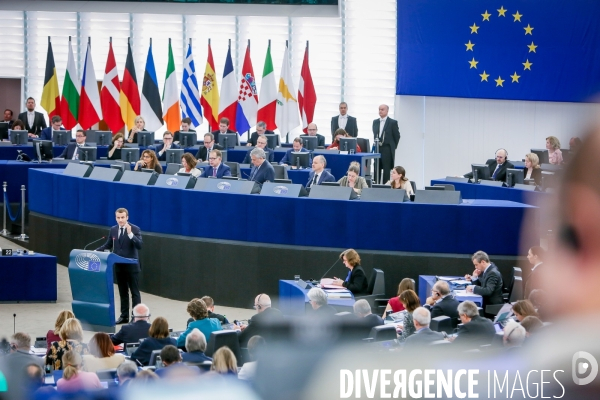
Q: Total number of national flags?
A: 14